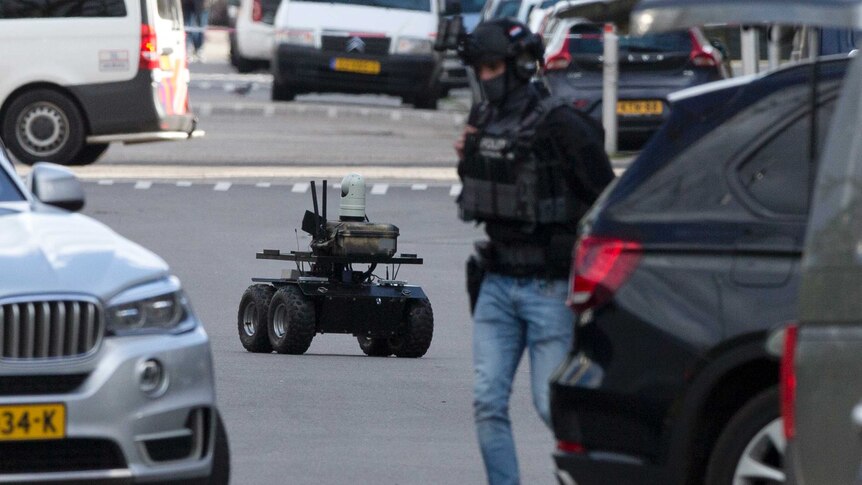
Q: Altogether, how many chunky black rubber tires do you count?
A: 4